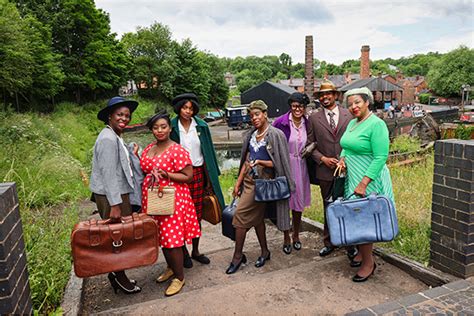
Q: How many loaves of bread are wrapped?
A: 0